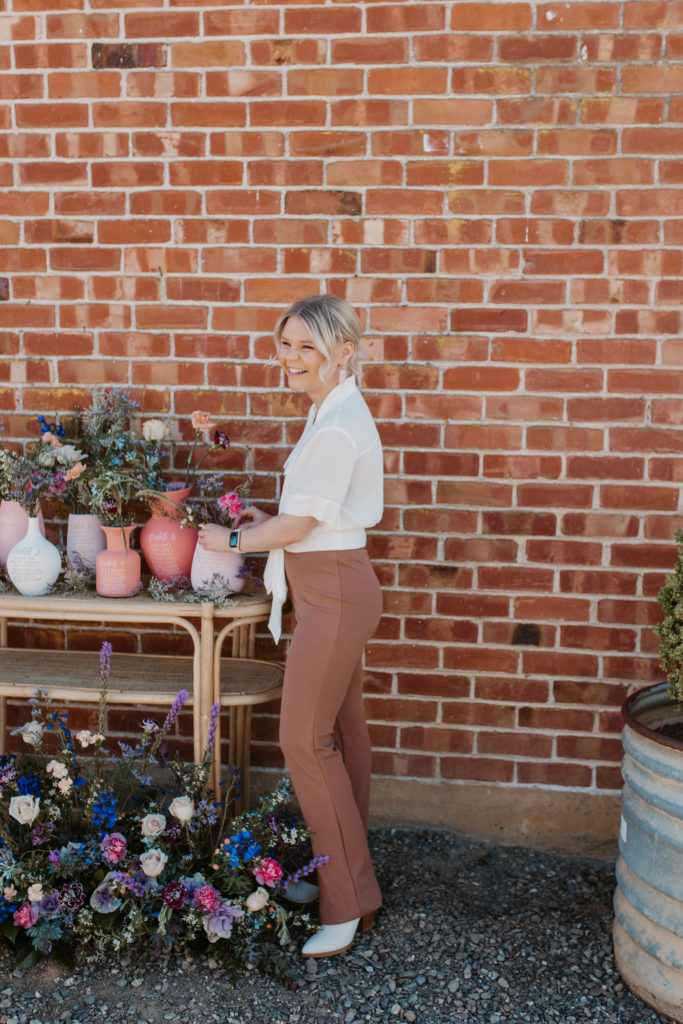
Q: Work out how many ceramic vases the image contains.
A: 6